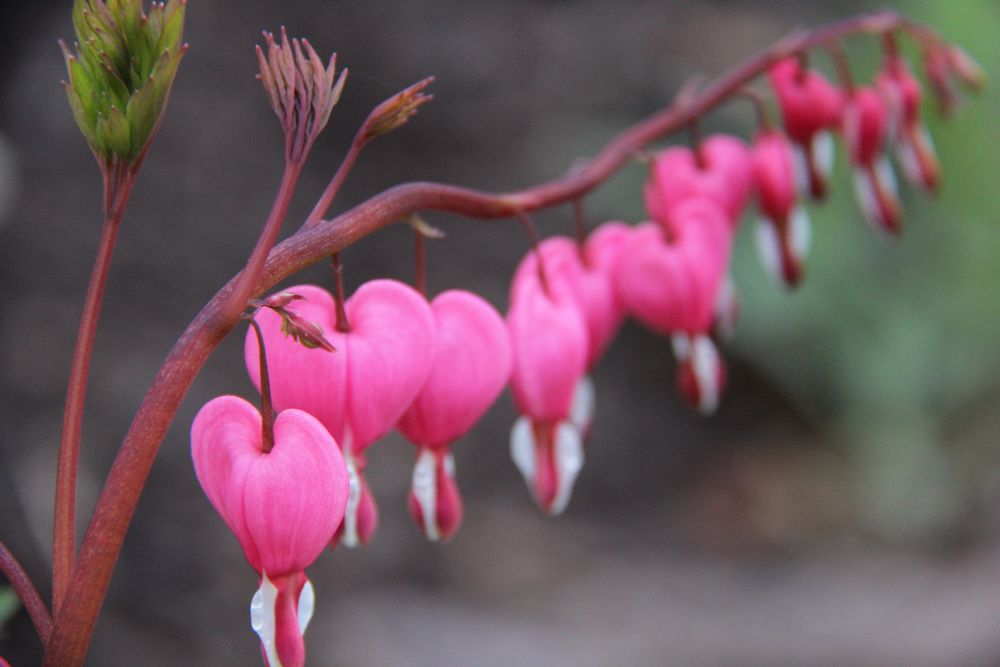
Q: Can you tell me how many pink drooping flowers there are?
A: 11